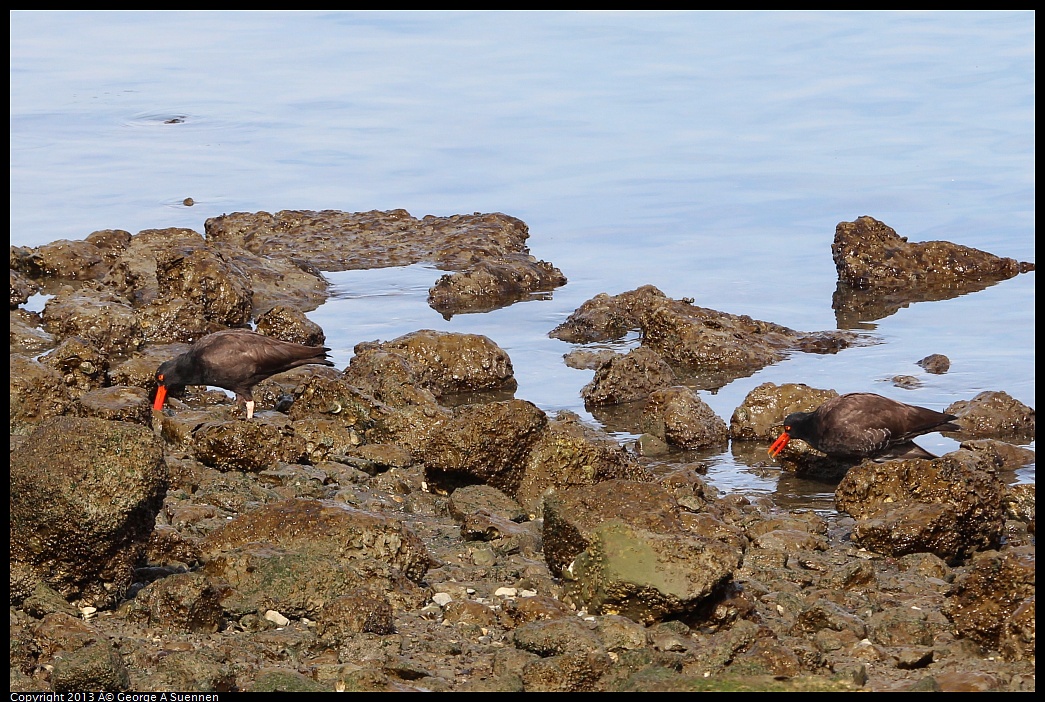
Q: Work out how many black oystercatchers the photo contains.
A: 2